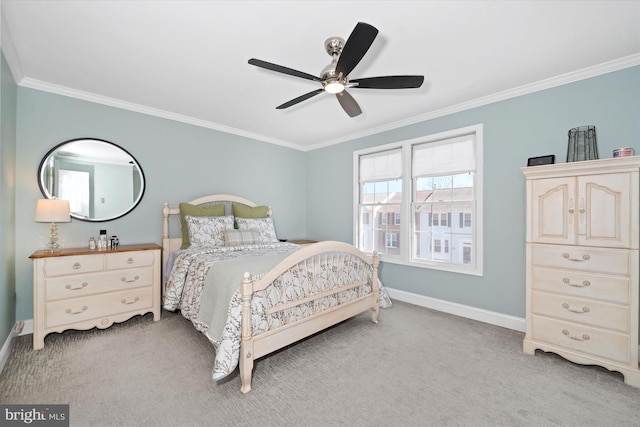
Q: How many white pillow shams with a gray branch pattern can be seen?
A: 2